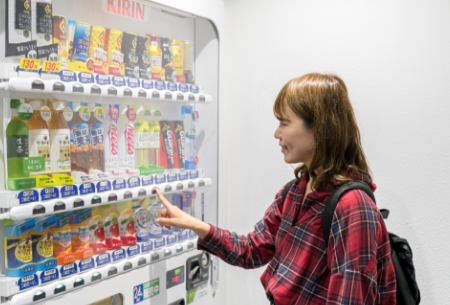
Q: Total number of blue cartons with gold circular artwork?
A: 2